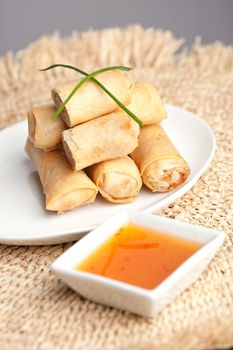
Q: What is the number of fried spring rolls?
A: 7